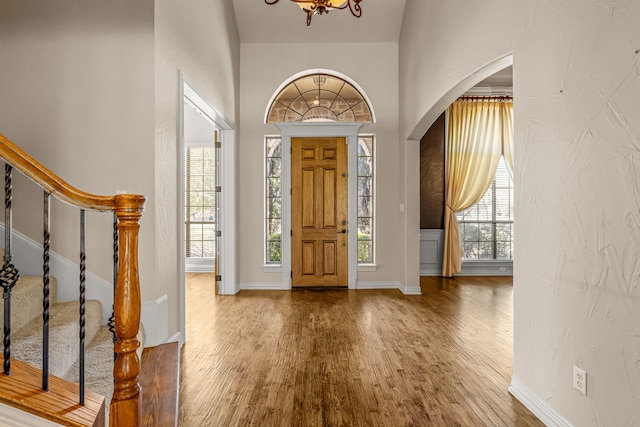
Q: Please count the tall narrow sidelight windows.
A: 2